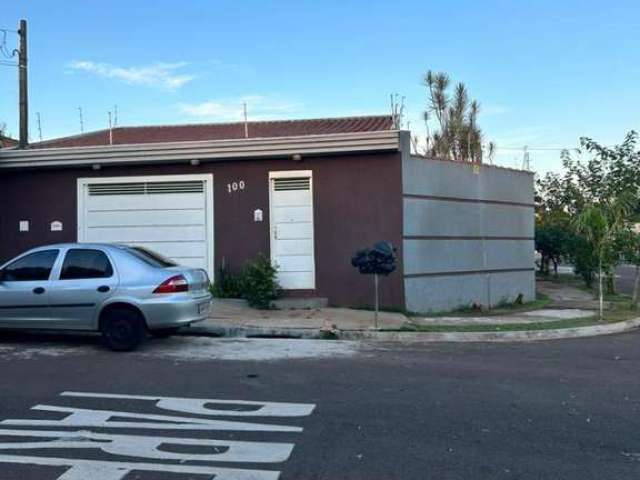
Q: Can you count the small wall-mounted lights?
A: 3